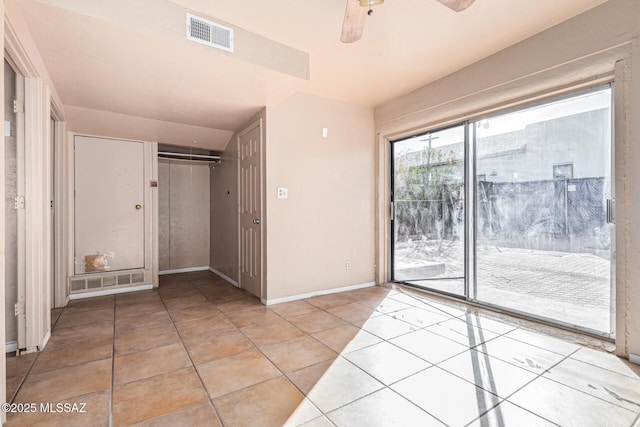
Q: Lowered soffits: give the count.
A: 1